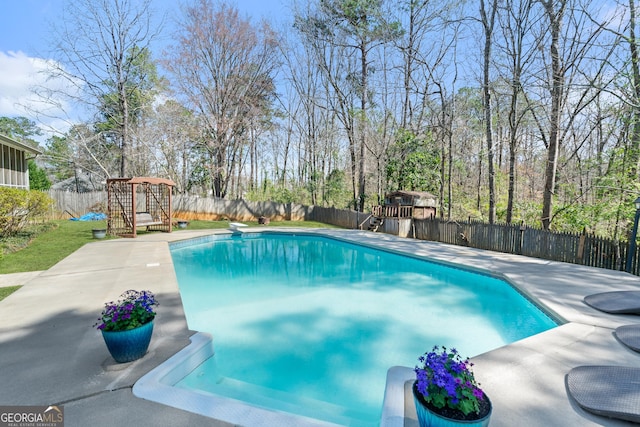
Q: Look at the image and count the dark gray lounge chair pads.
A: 3